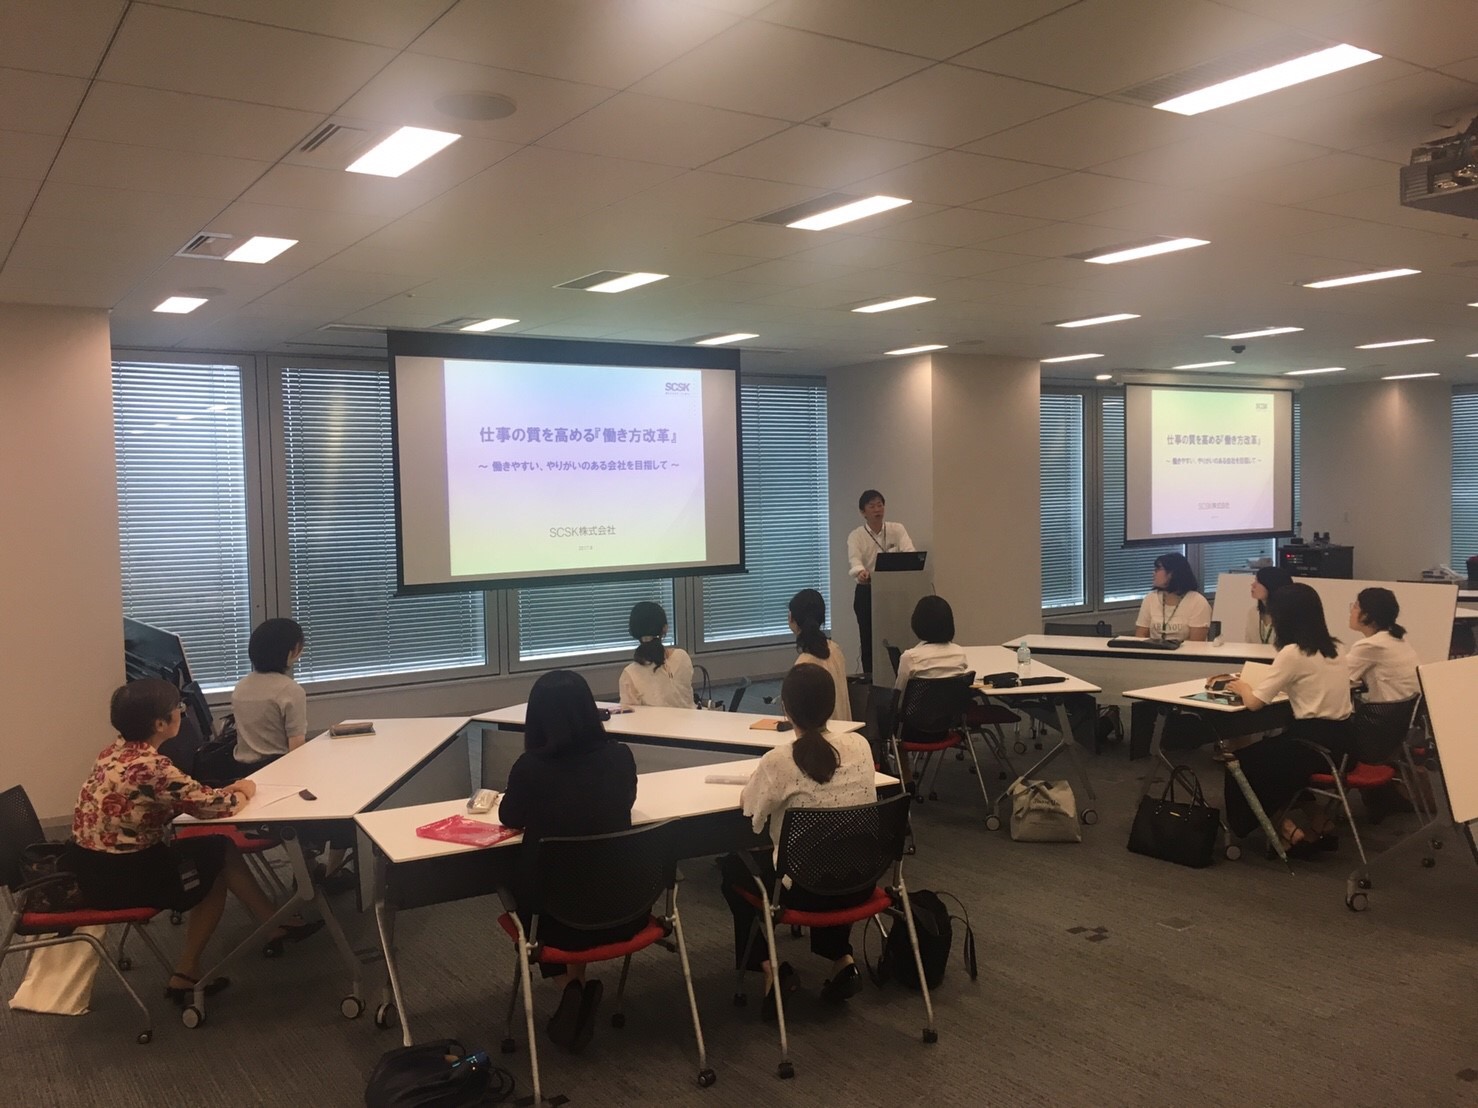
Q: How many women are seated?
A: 11